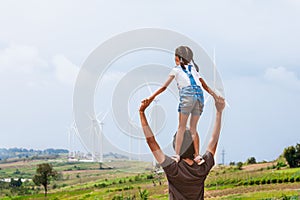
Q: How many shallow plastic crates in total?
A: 0